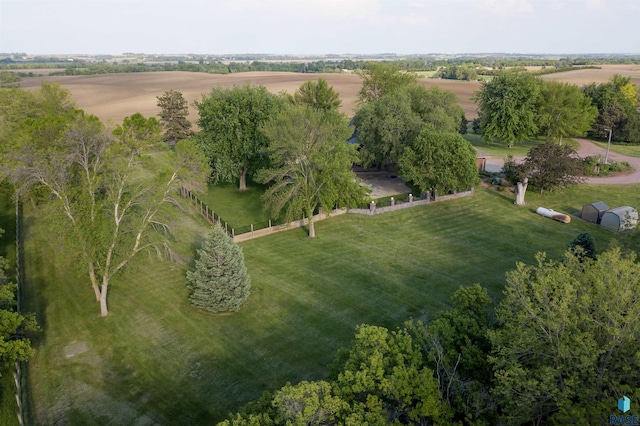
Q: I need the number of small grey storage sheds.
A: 2